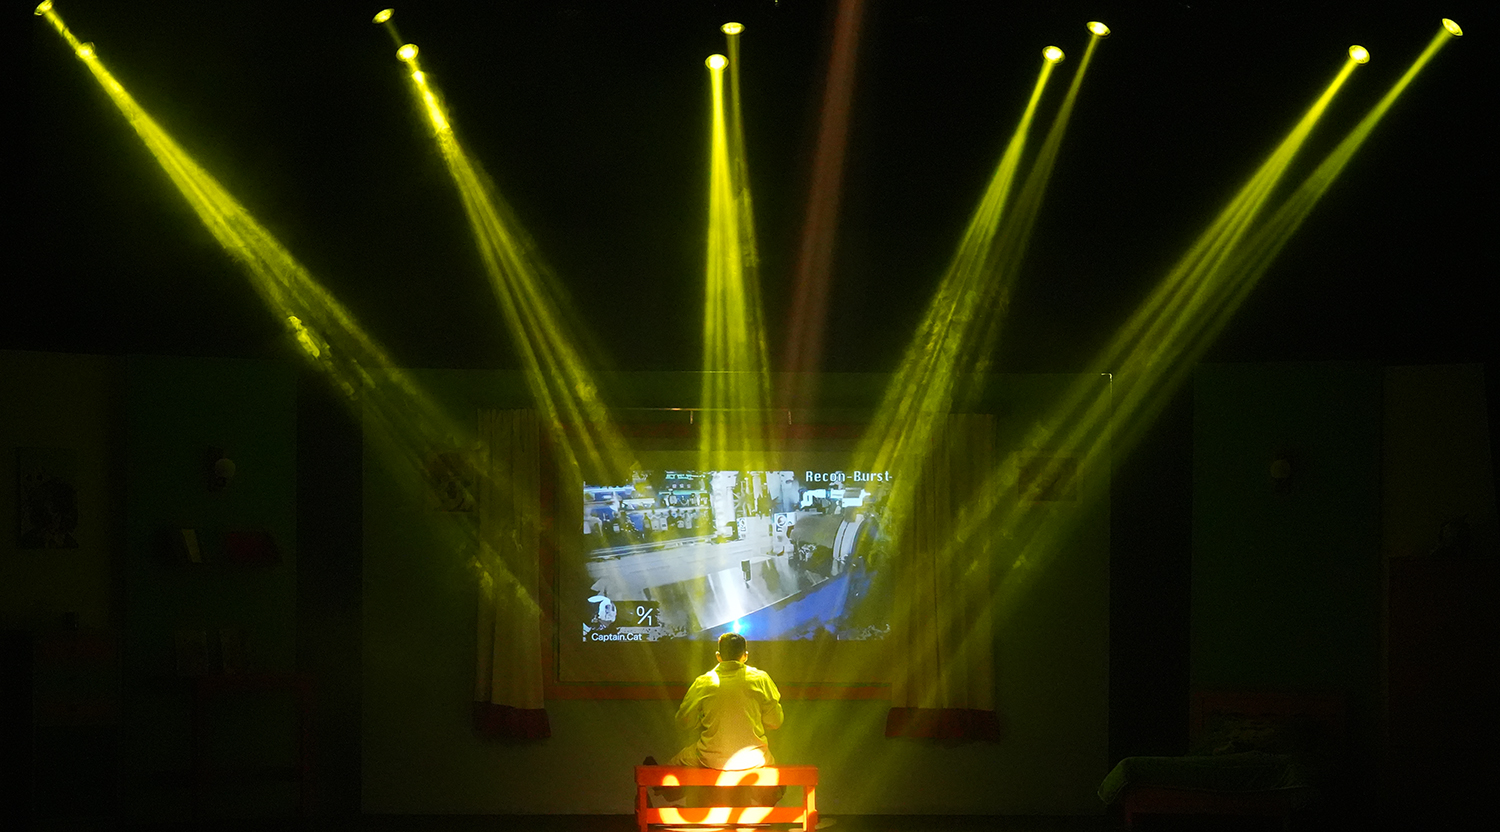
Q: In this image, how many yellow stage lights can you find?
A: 10